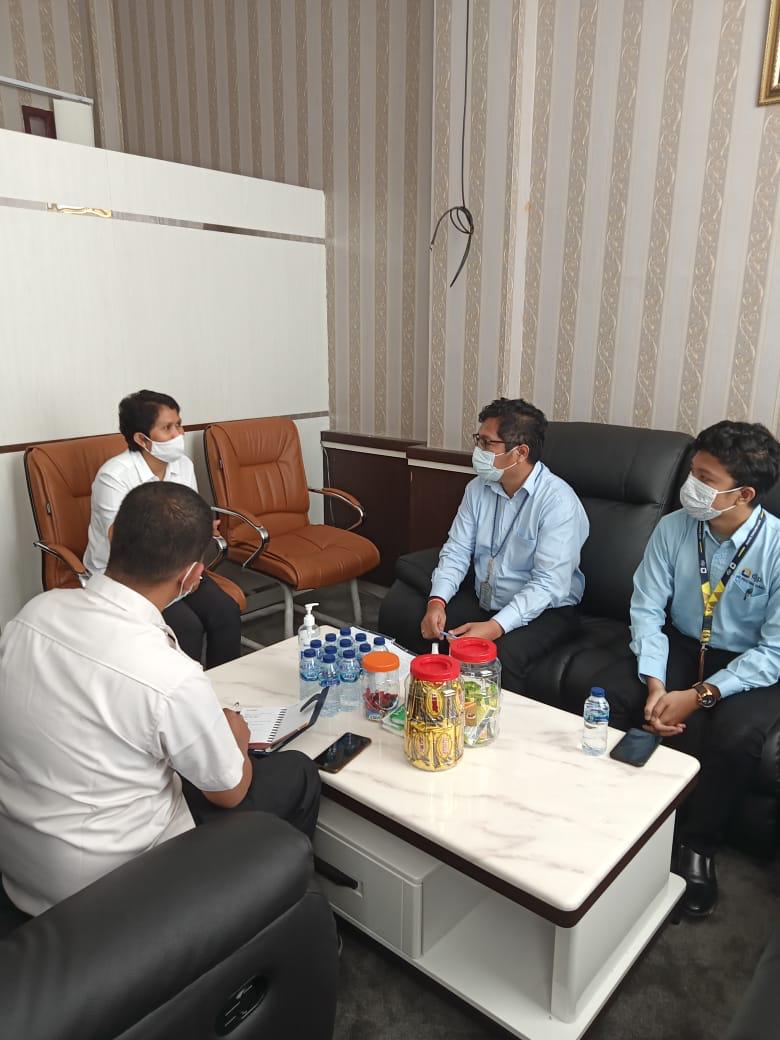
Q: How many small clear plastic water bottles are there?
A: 12